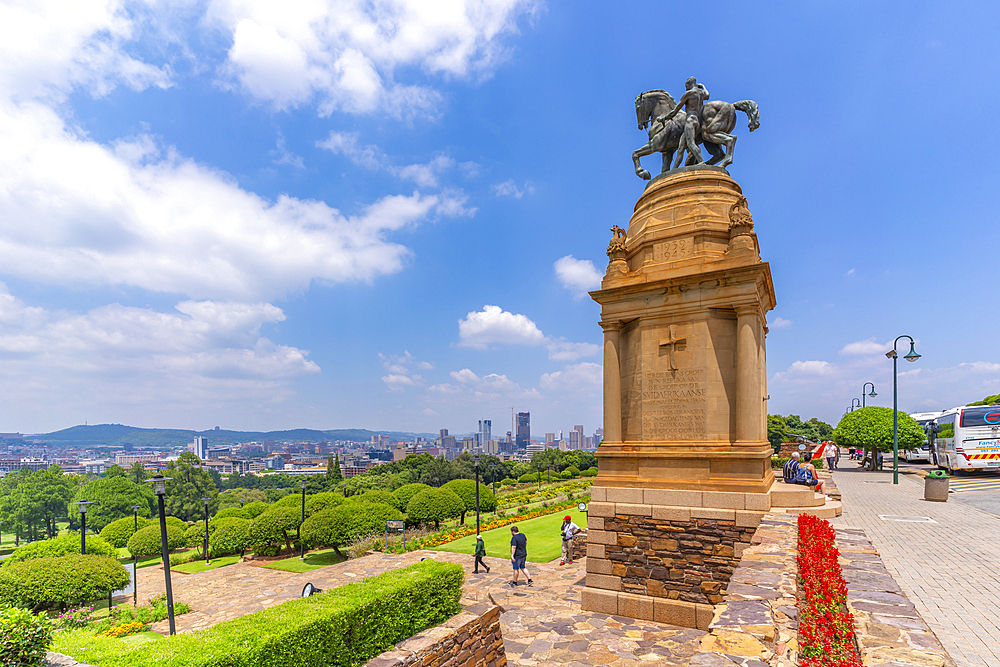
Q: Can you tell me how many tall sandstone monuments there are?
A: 1